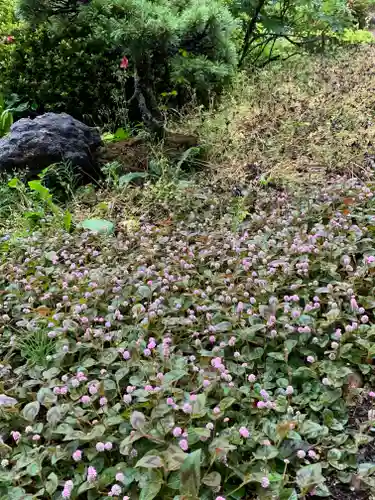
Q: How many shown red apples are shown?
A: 0